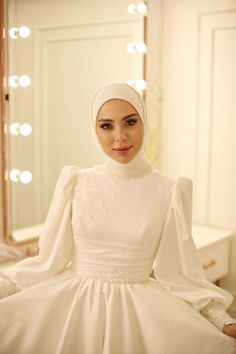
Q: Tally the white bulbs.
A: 14